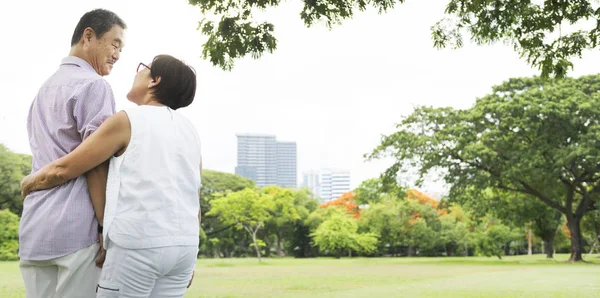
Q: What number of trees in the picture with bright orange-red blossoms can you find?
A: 2